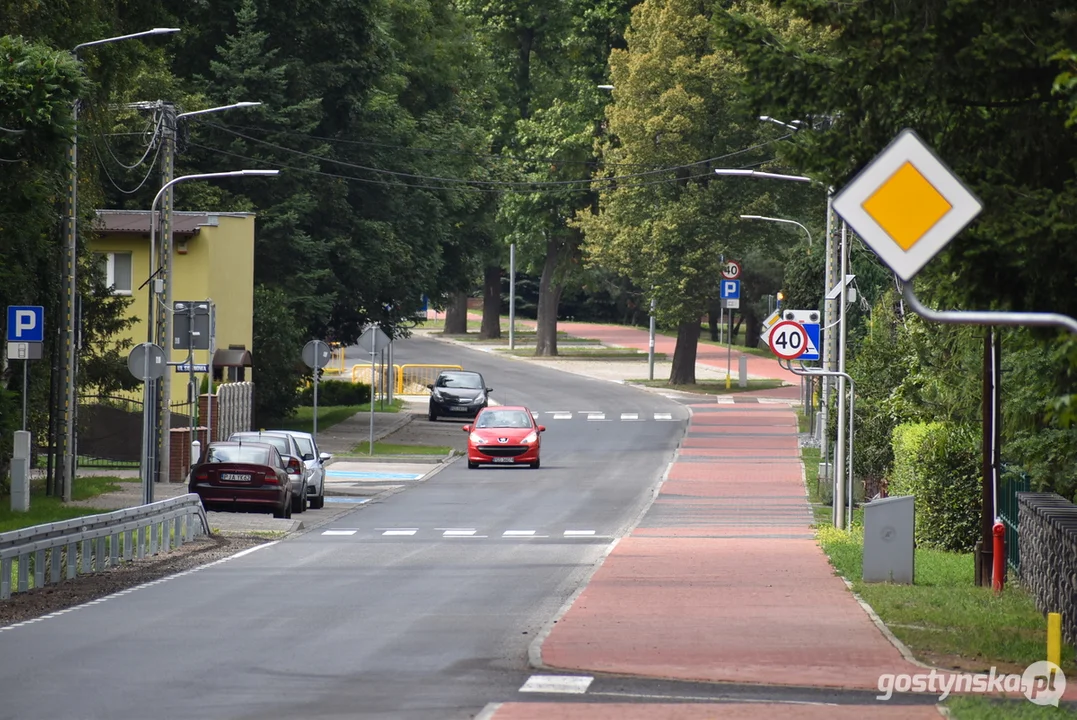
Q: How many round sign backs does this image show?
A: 2